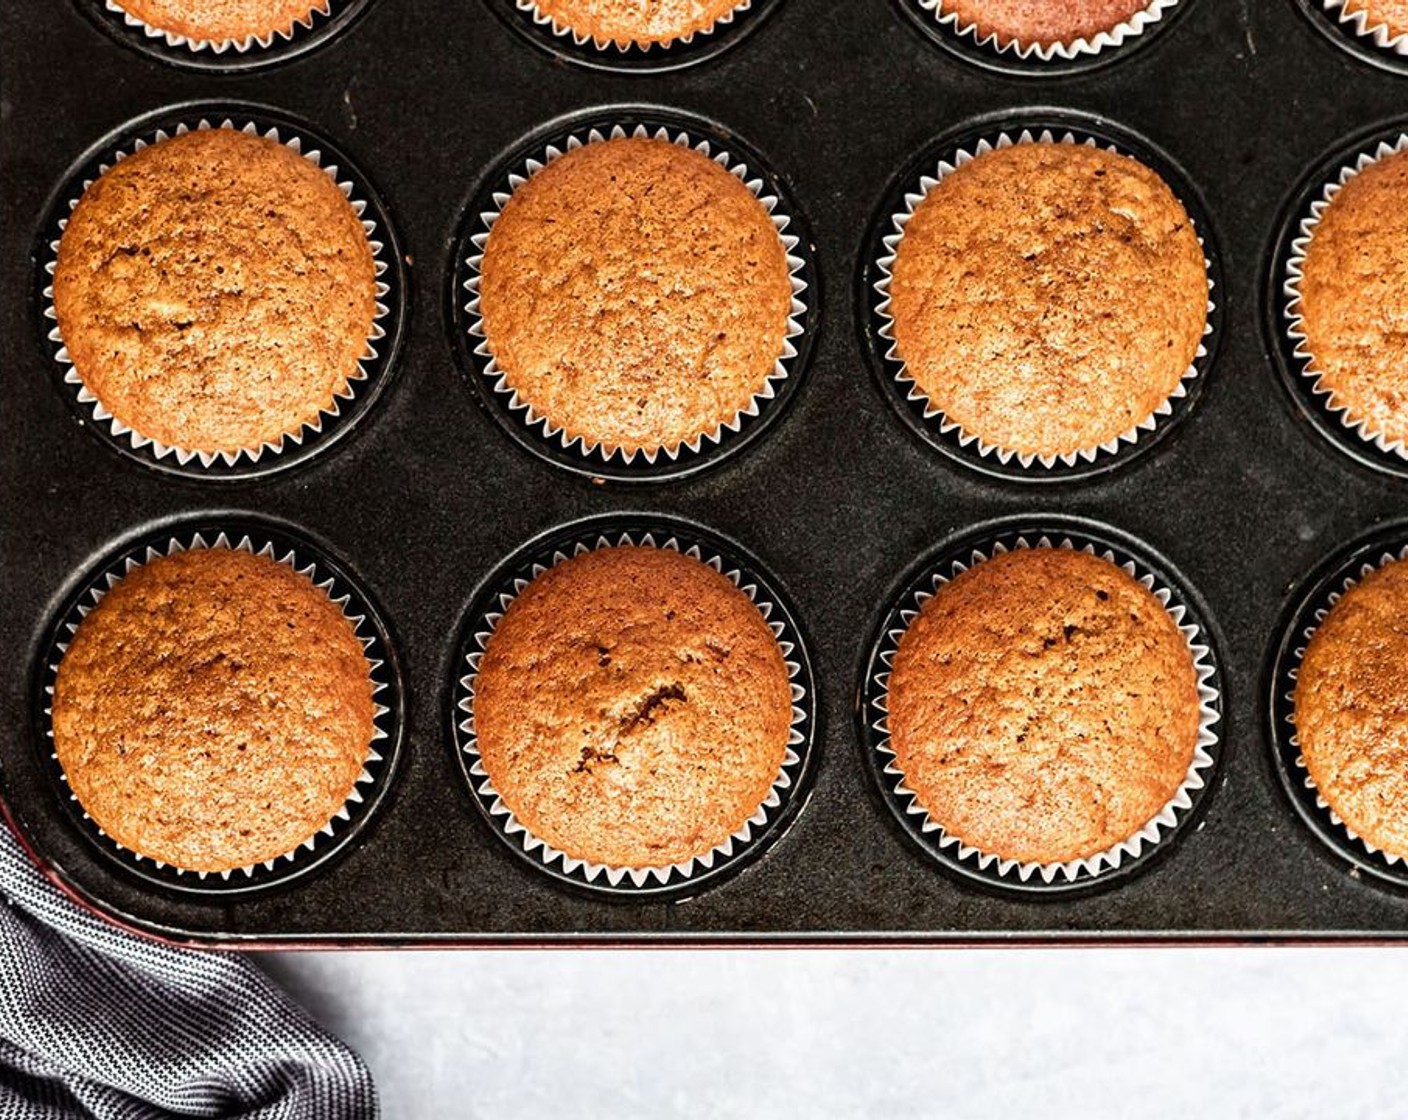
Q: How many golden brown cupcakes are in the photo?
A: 12